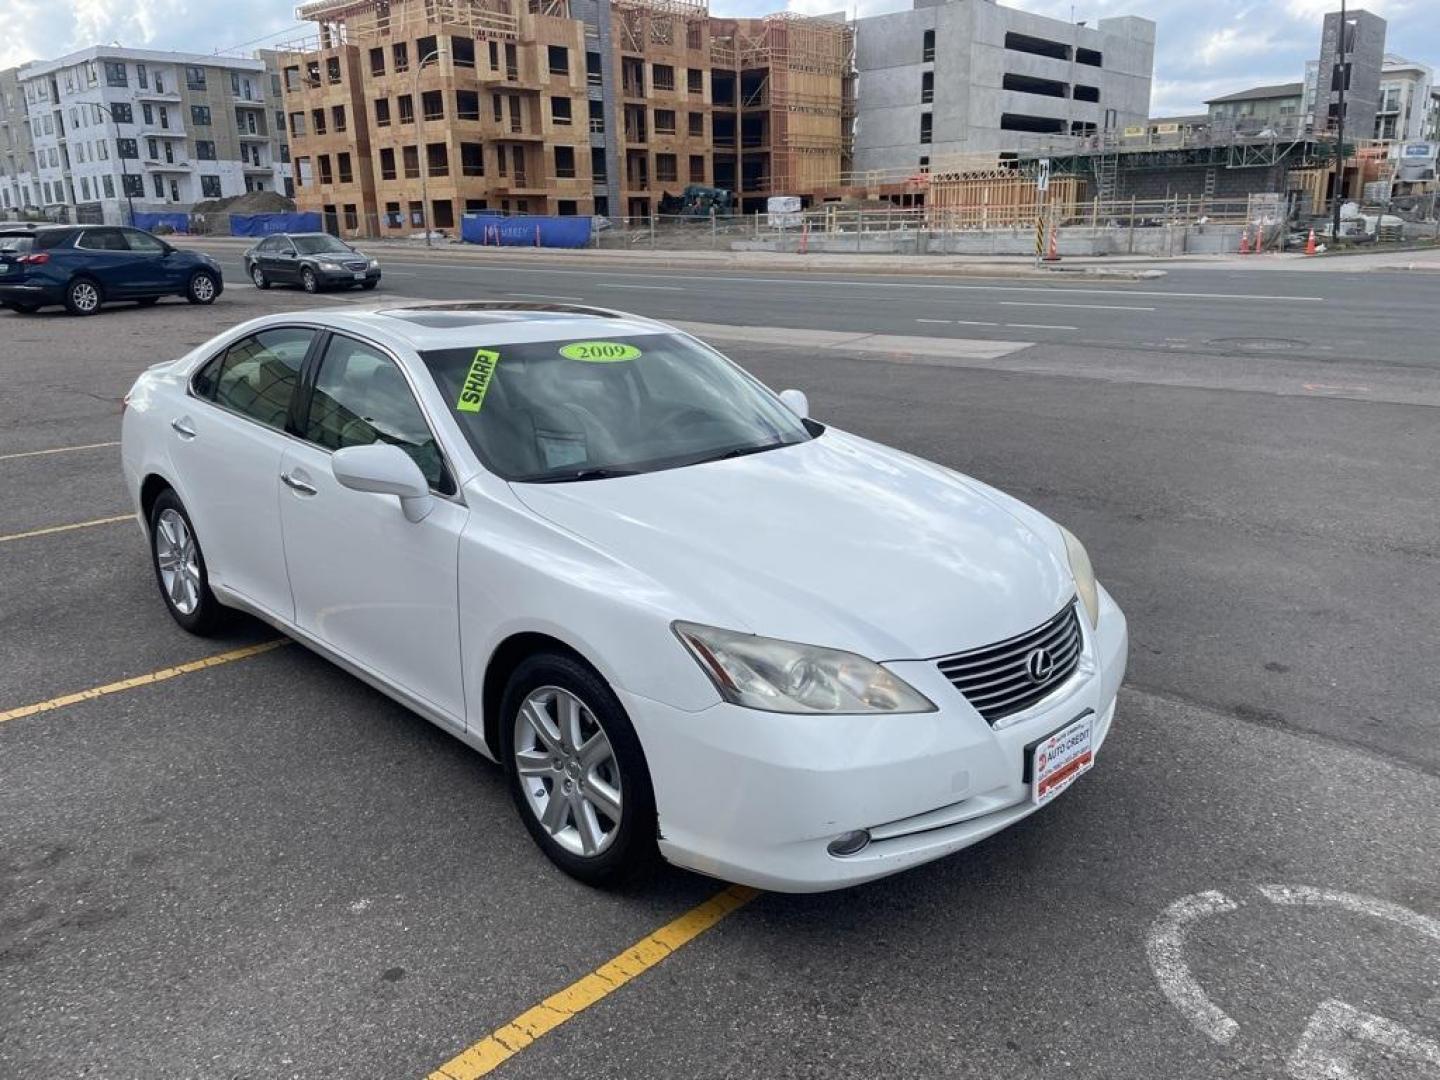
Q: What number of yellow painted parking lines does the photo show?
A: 4